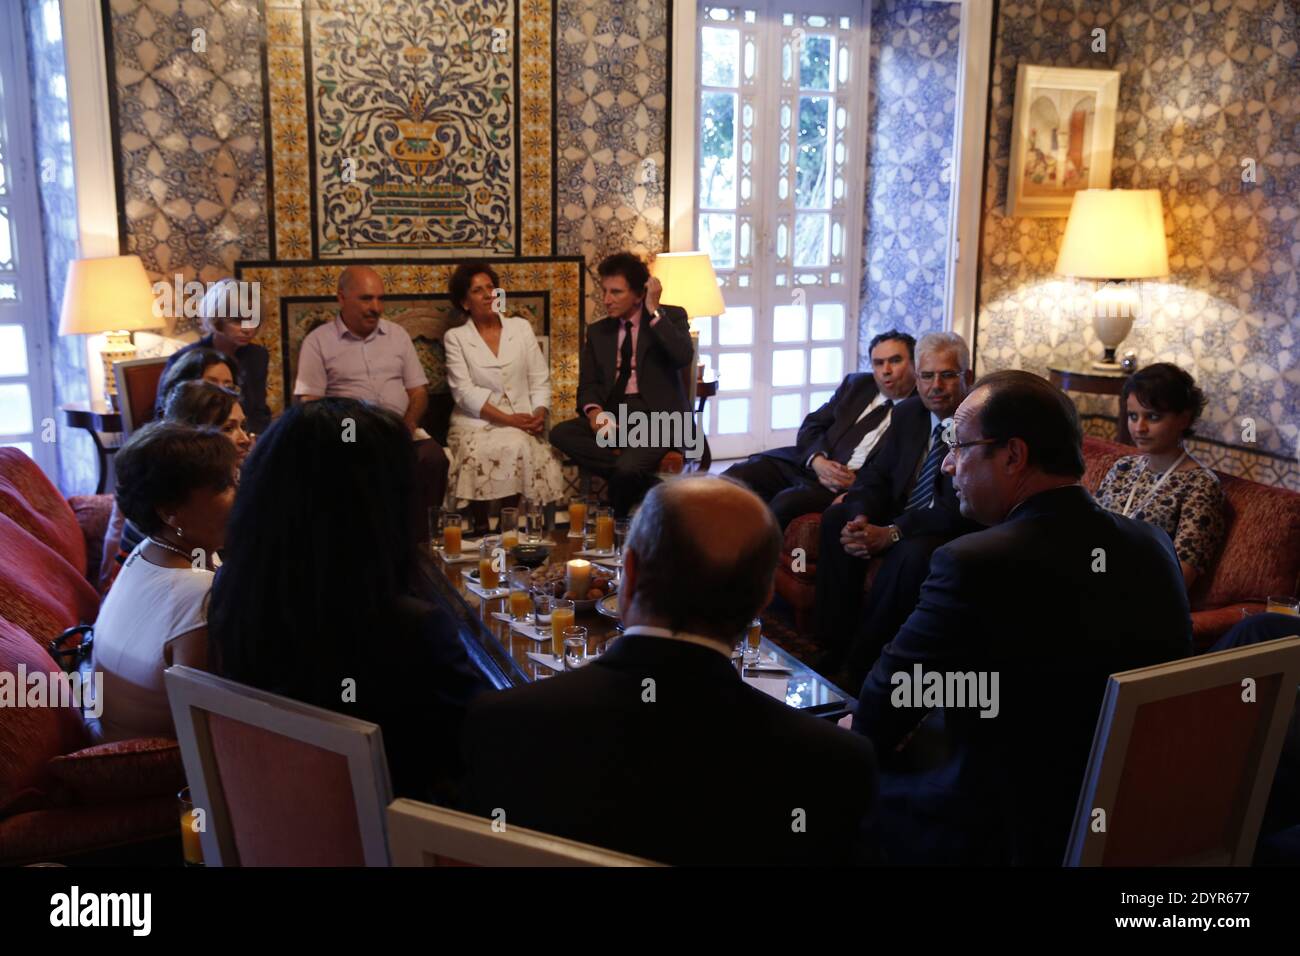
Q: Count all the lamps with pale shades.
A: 3